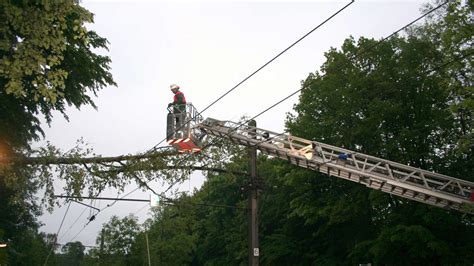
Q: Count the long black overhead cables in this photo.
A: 2